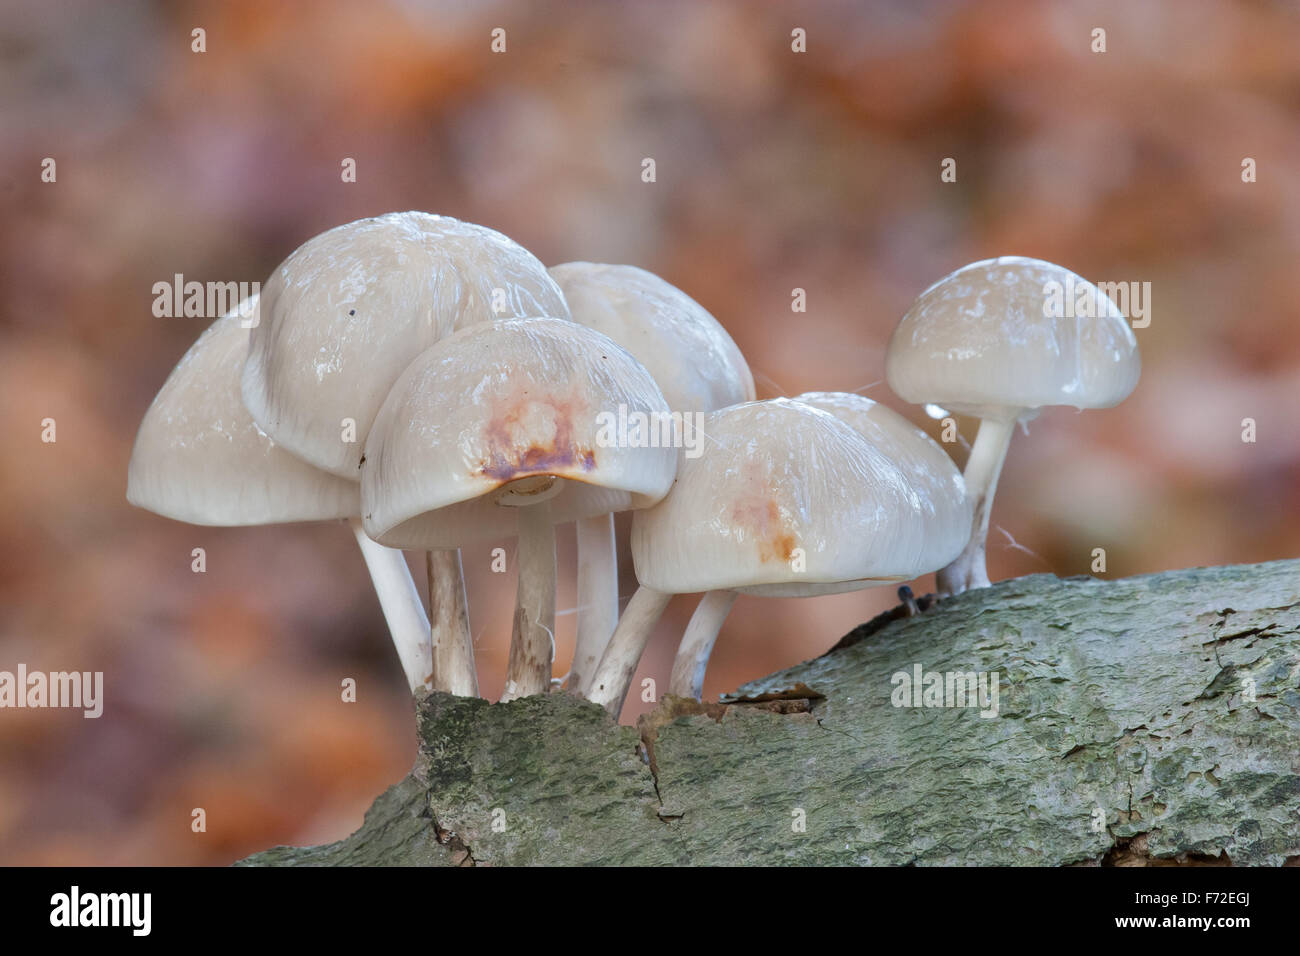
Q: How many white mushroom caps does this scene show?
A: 7